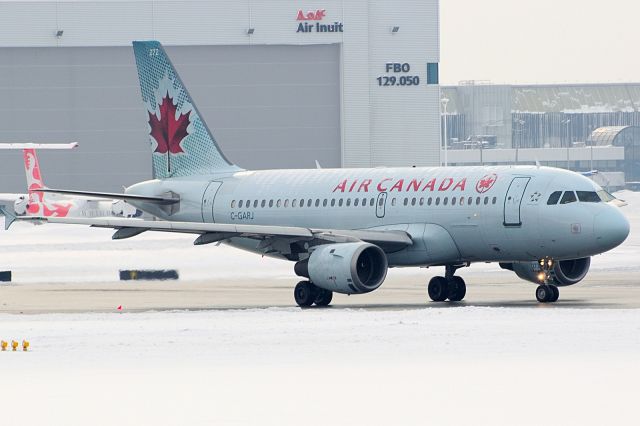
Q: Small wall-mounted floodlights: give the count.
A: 3